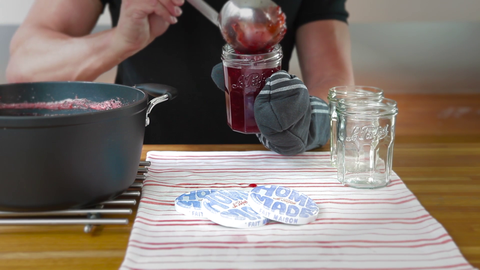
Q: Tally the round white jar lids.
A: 3